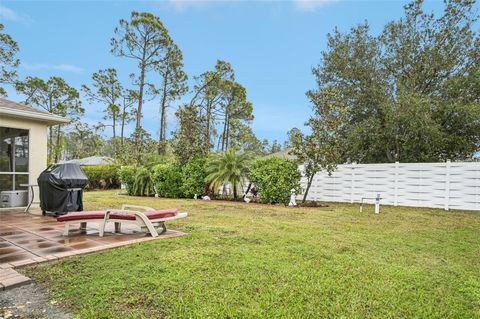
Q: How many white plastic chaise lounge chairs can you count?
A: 1